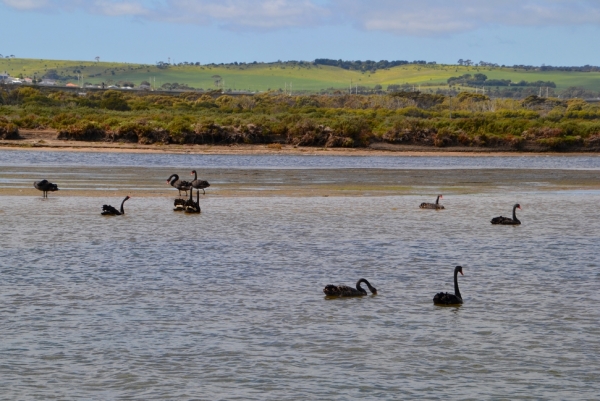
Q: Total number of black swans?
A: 10